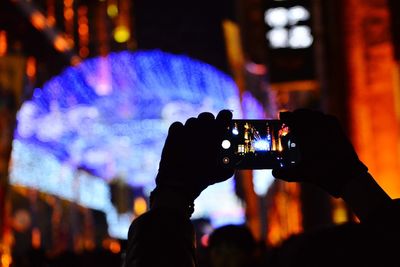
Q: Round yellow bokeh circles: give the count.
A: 2